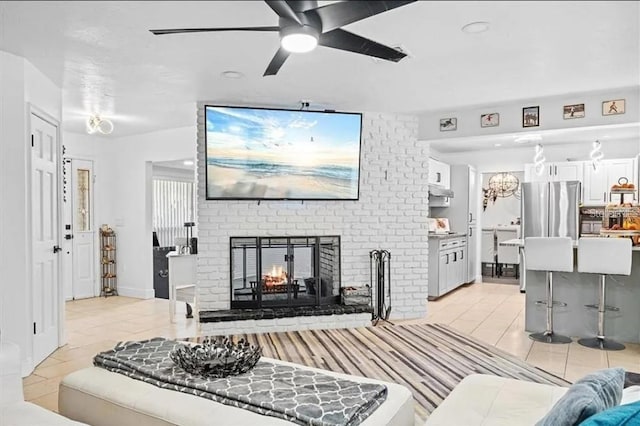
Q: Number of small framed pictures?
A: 5